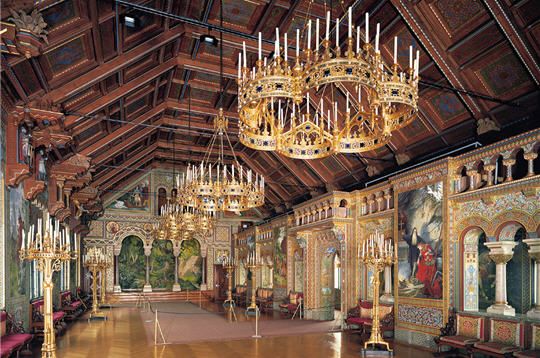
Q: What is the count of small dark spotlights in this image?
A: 2